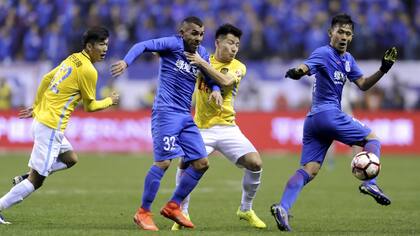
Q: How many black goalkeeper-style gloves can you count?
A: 2